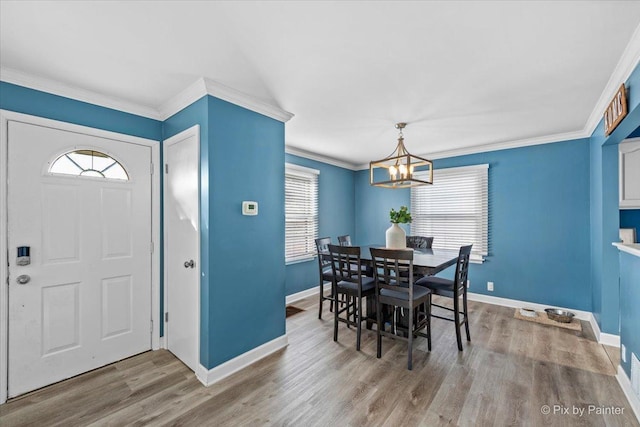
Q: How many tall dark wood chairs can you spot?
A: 6